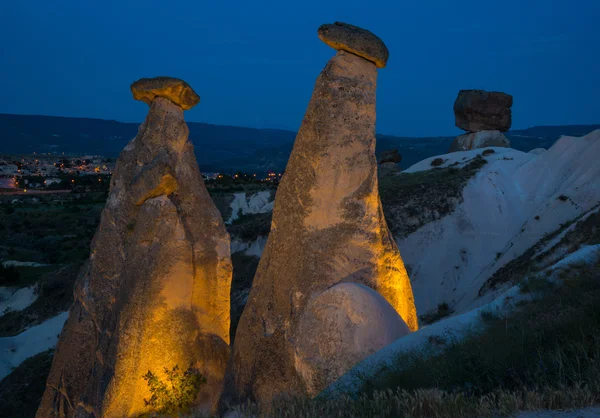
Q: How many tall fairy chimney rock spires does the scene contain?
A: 2